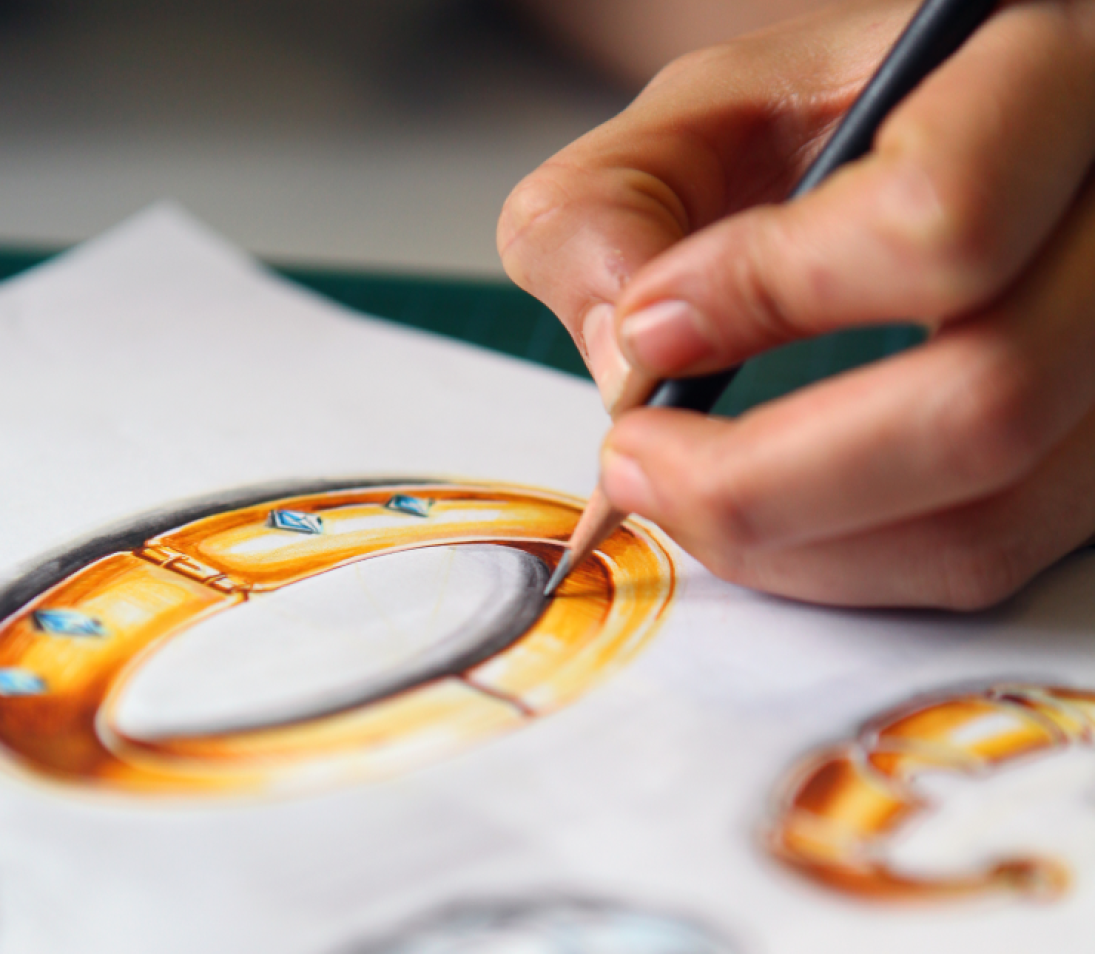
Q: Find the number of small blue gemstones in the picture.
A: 4